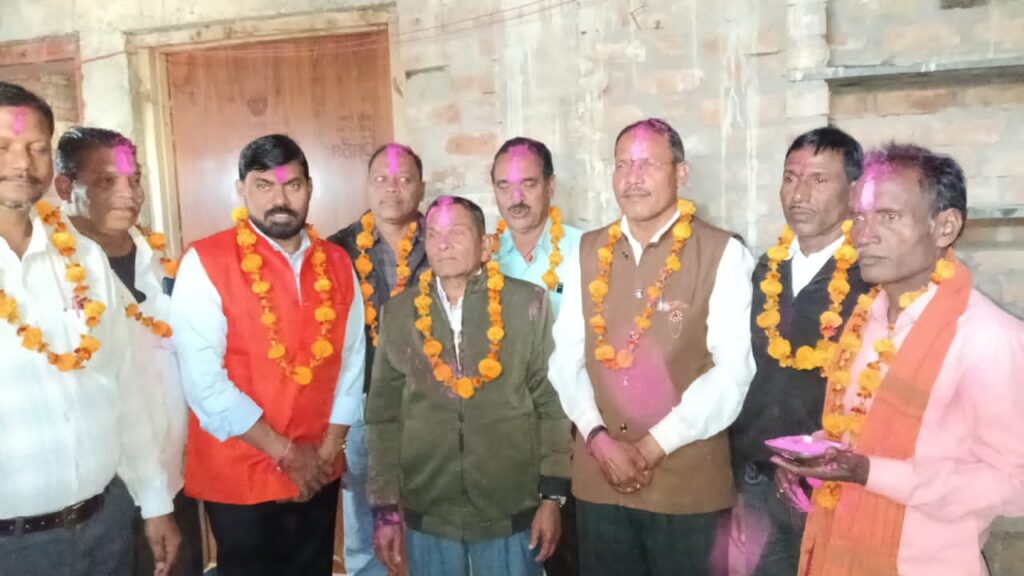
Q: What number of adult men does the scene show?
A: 9